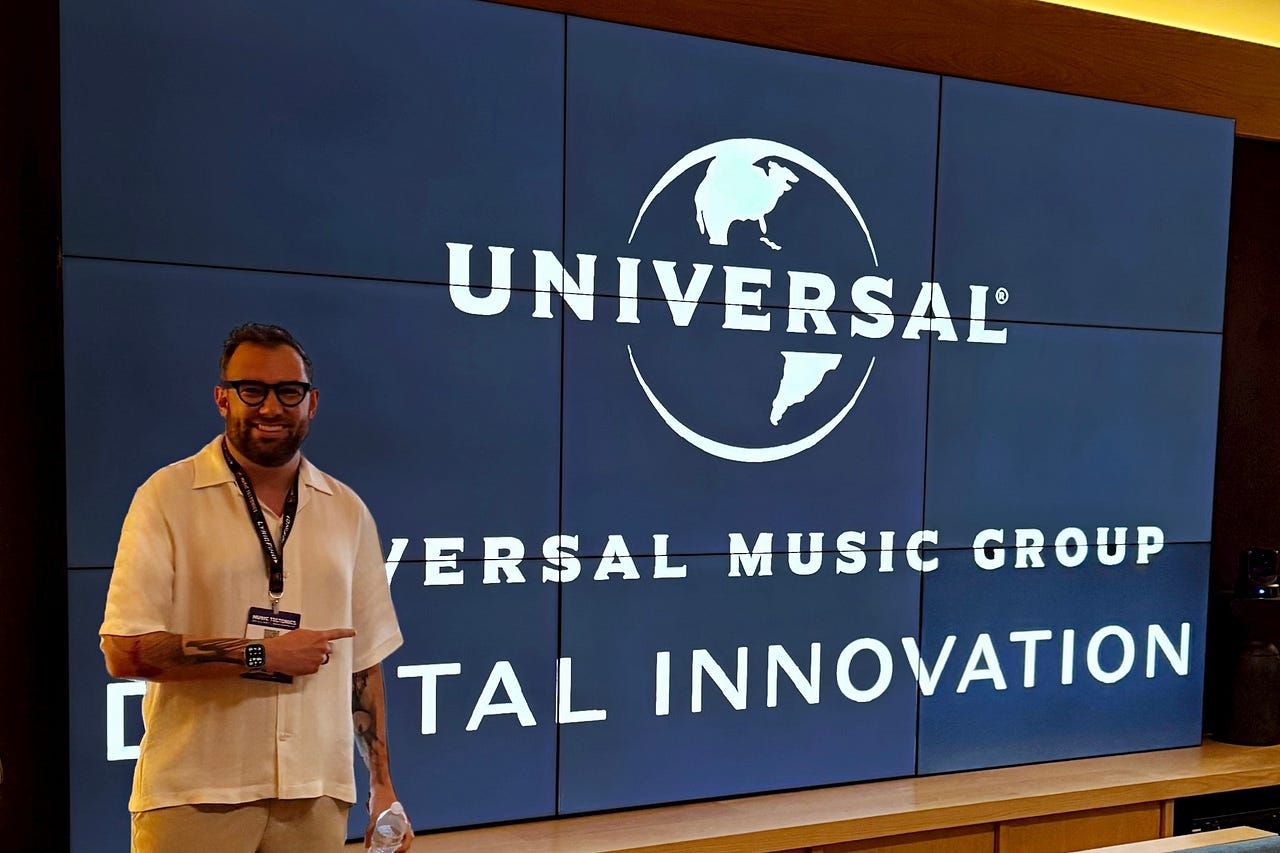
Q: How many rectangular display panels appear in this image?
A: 9